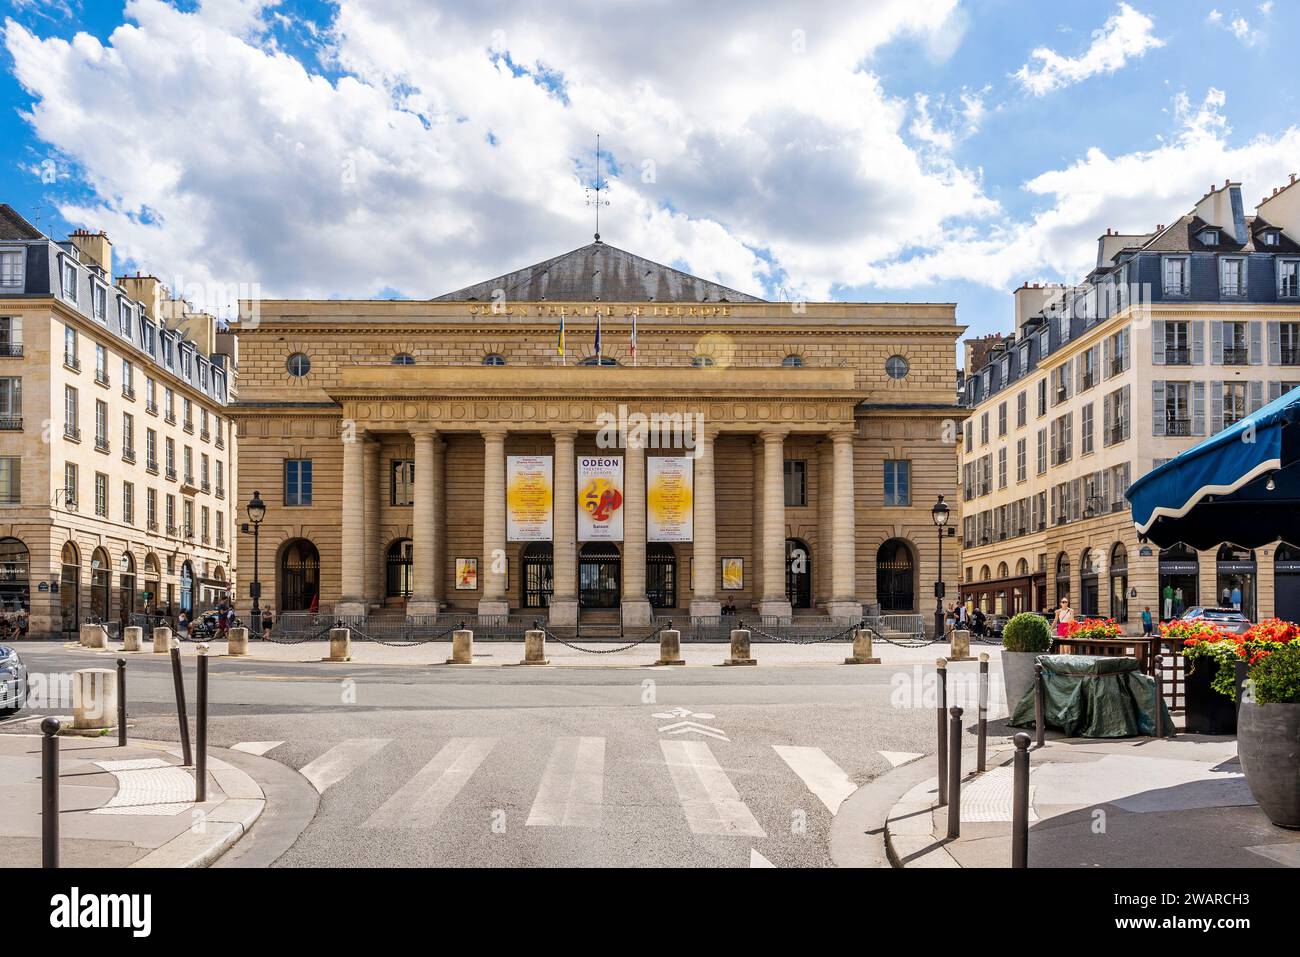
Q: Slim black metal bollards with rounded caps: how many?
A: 10